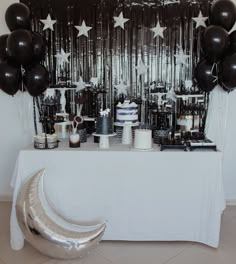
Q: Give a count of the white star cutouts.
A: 11